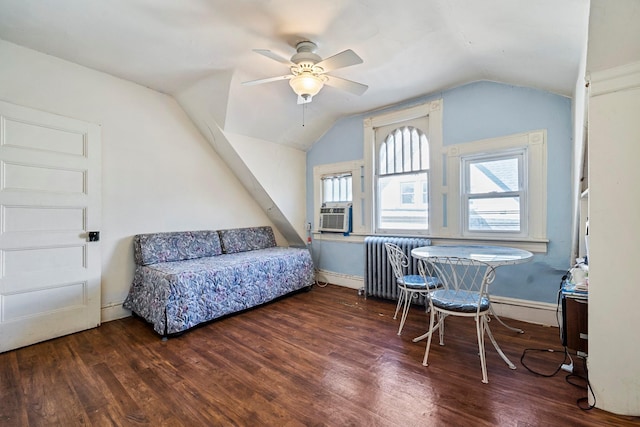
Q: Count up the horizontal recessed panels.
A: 5